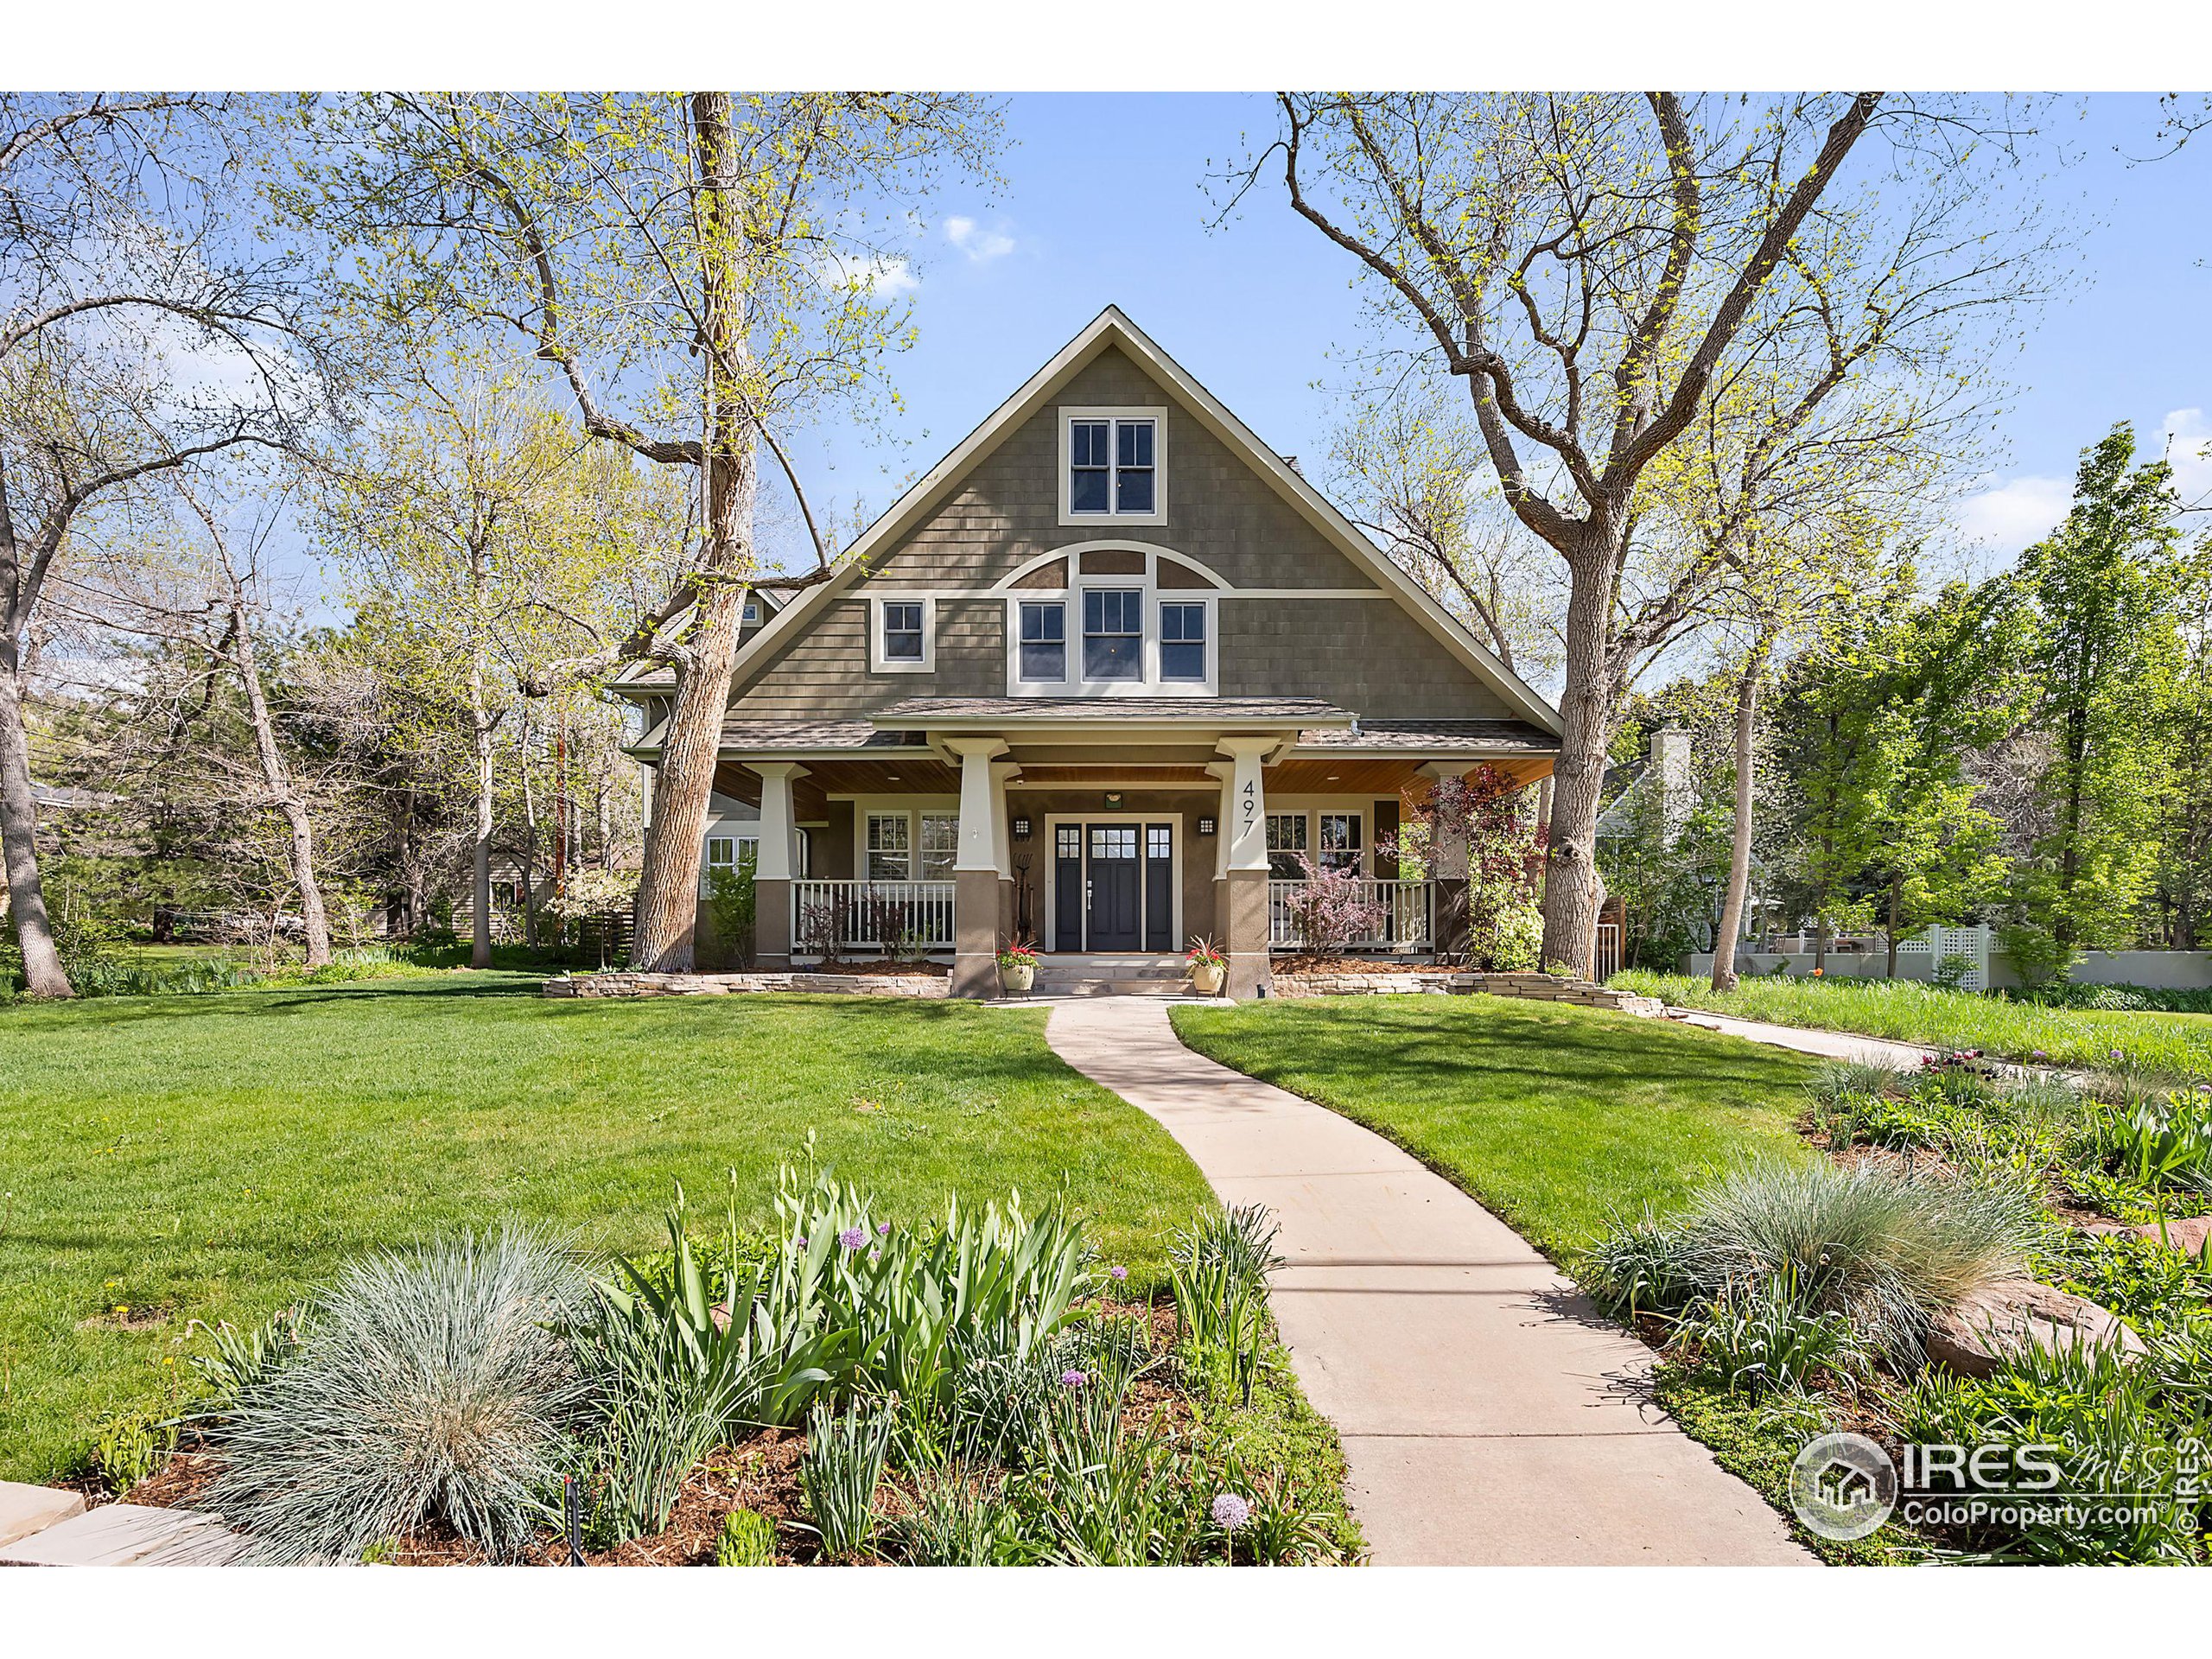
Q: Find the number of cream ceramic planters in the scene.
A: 2